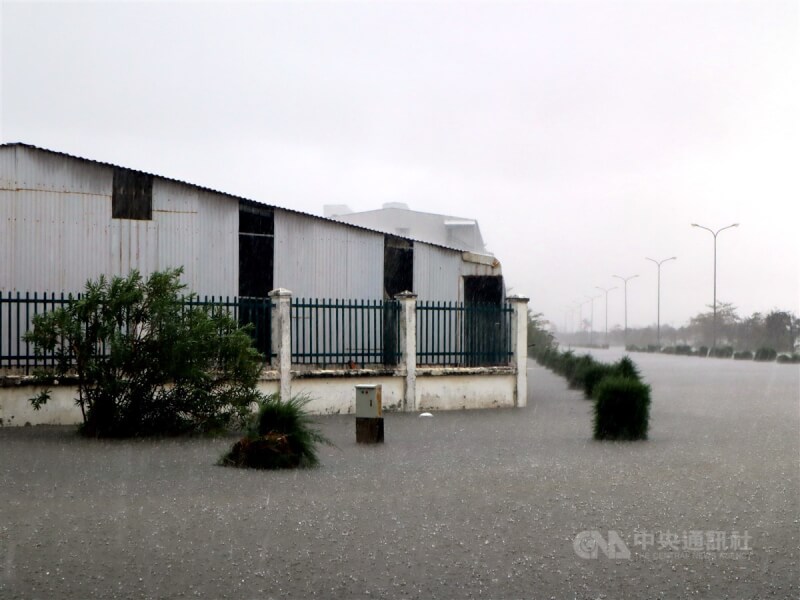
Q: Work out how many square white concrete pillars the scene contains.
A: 3